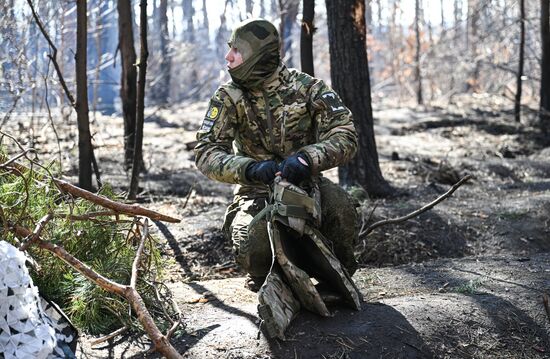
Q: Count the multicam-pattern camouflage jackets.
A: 1